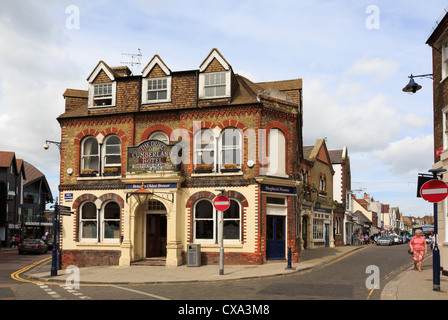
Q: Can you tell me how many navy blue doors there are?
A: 1